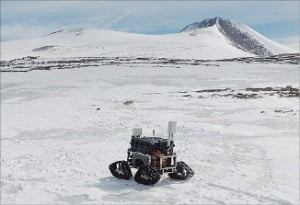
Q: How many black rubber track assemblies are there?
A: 3